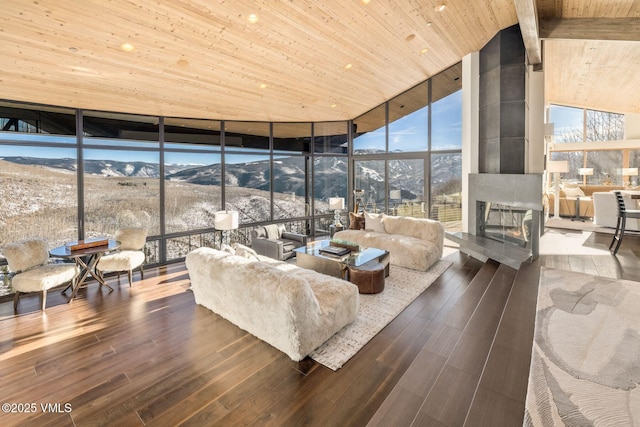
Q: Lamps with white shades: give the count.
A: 5